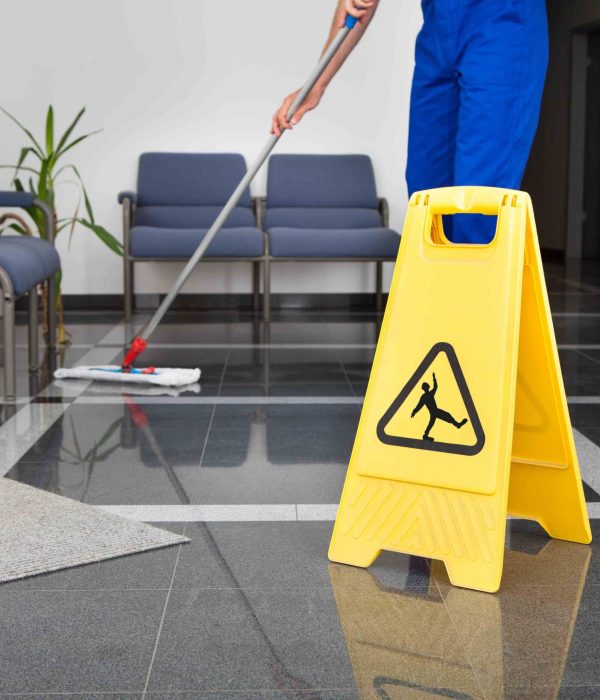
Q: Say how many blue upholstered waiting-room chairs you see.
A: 3